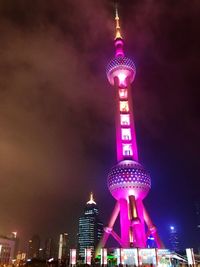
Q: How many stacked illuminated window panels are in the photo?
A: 5